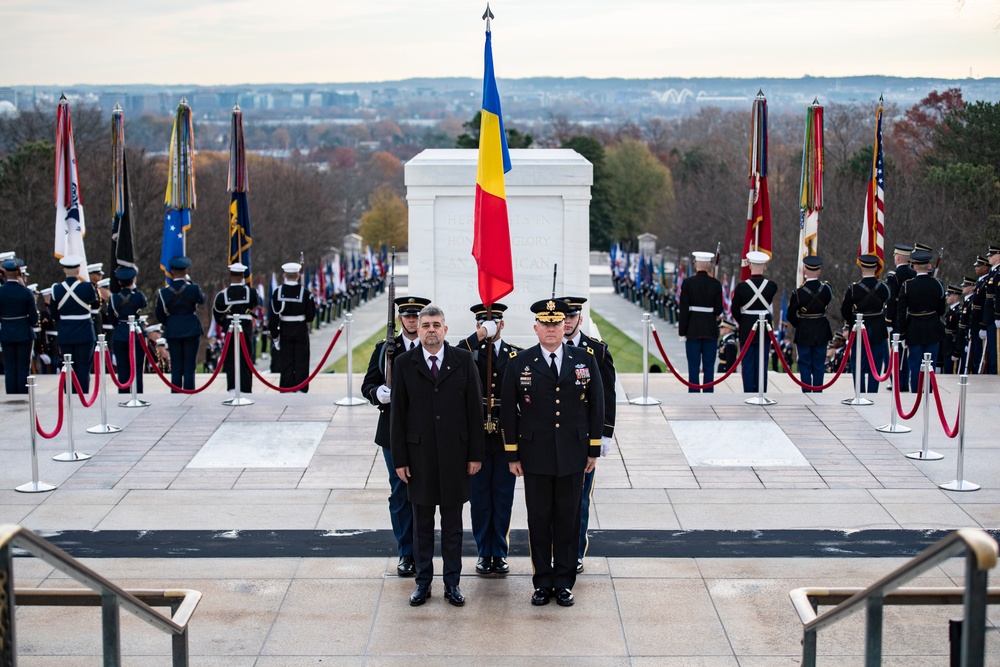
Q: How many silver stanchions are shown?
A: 12